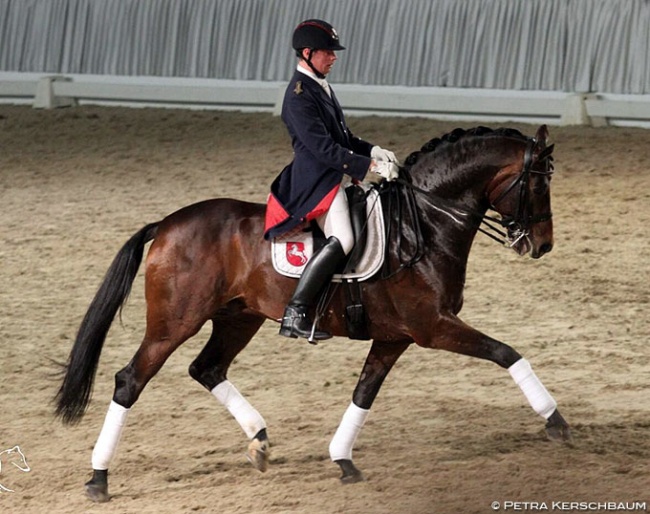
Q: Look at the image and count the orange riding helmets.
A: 0